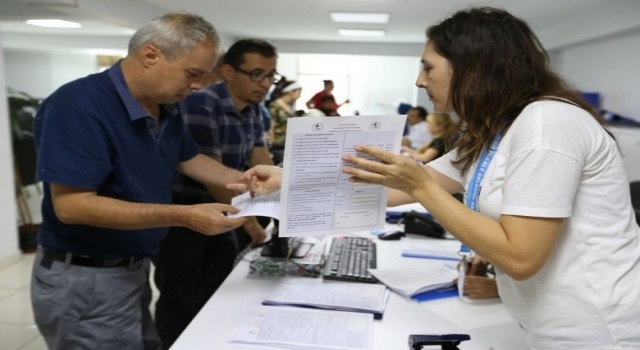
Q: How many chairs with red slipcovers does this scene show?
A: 0